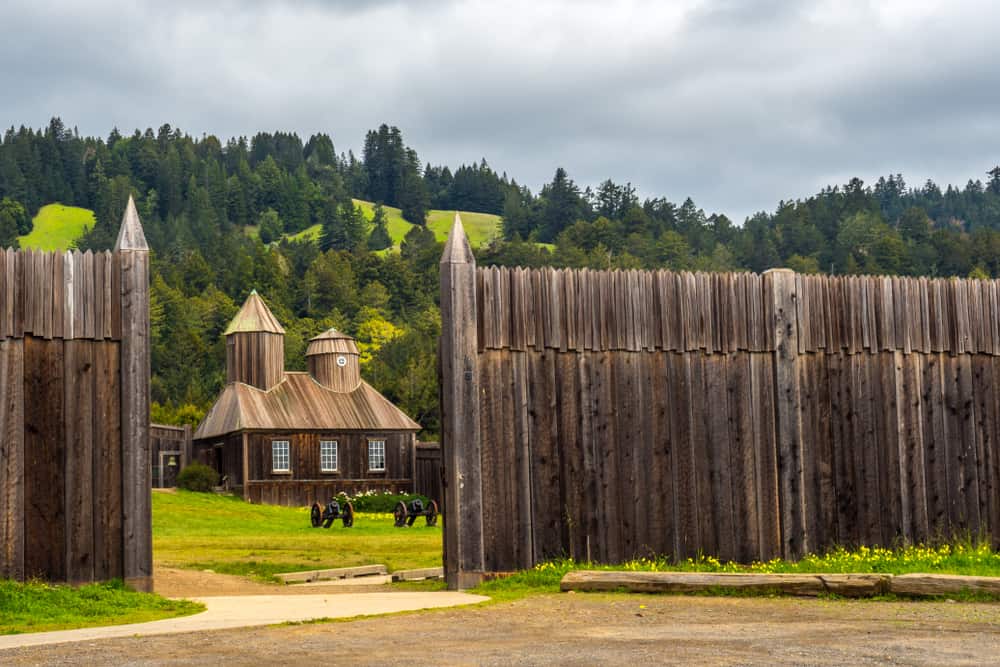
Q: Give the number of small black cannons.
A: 2